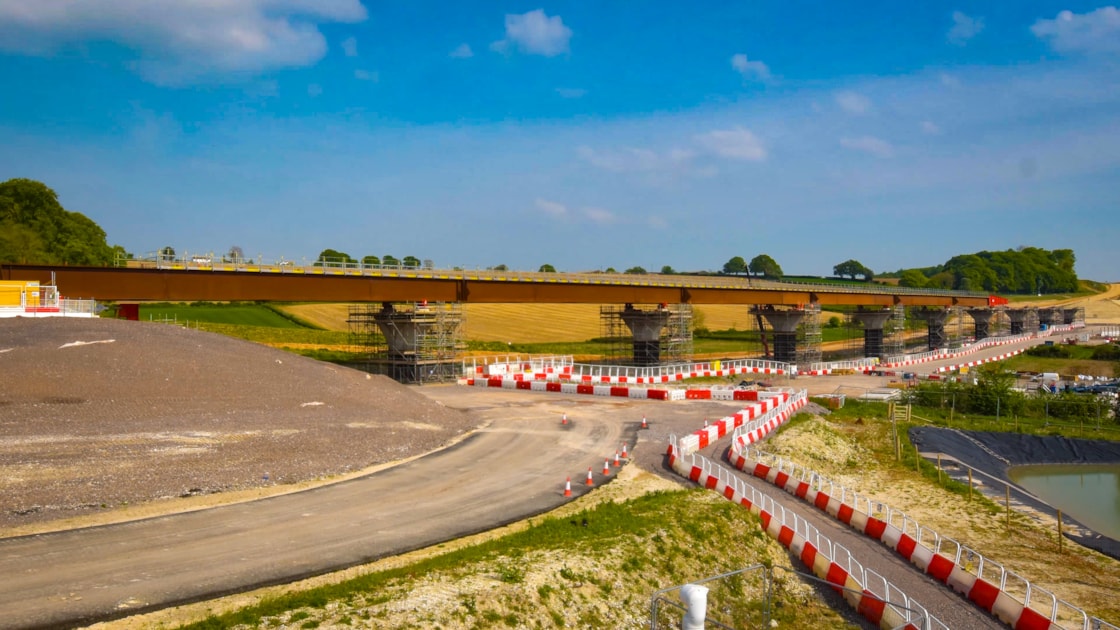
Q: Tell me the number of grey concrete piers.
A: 9